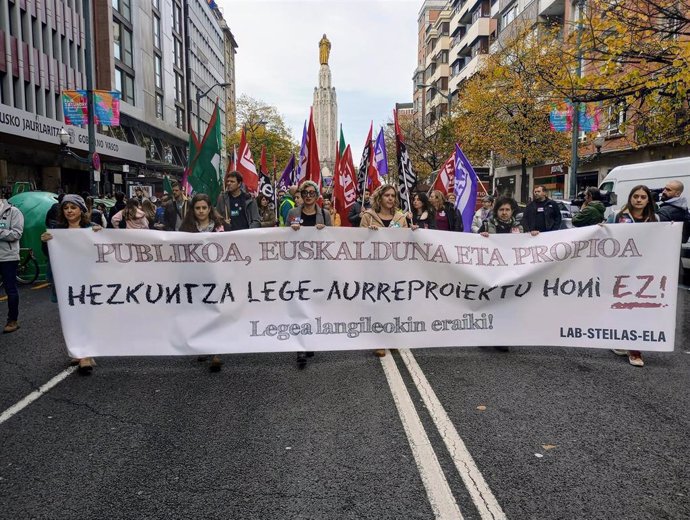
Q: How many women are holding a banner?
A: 6